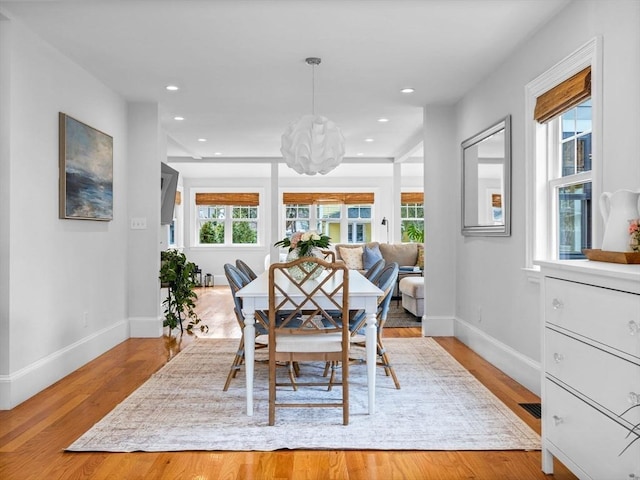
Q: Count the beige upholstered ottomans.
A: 1